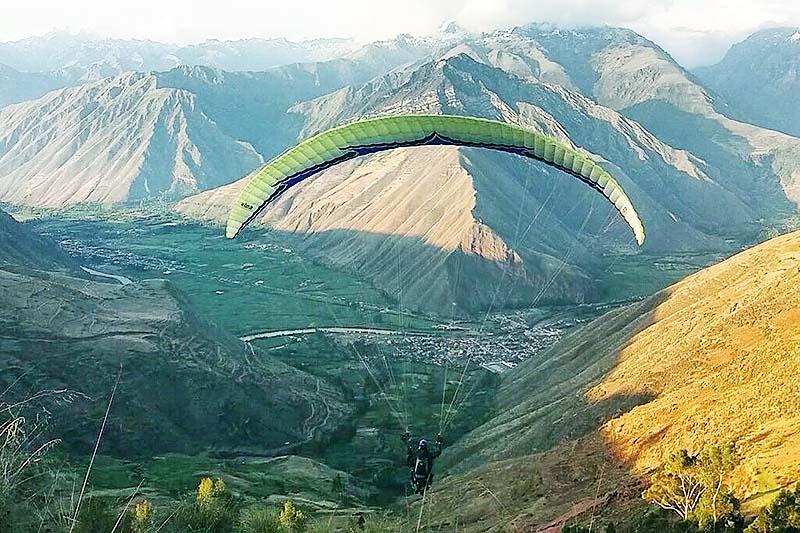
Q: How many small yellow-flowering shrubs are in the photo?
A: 3